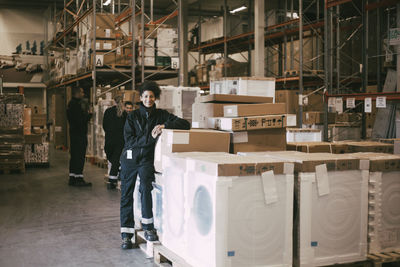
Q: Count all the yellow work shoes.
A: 0